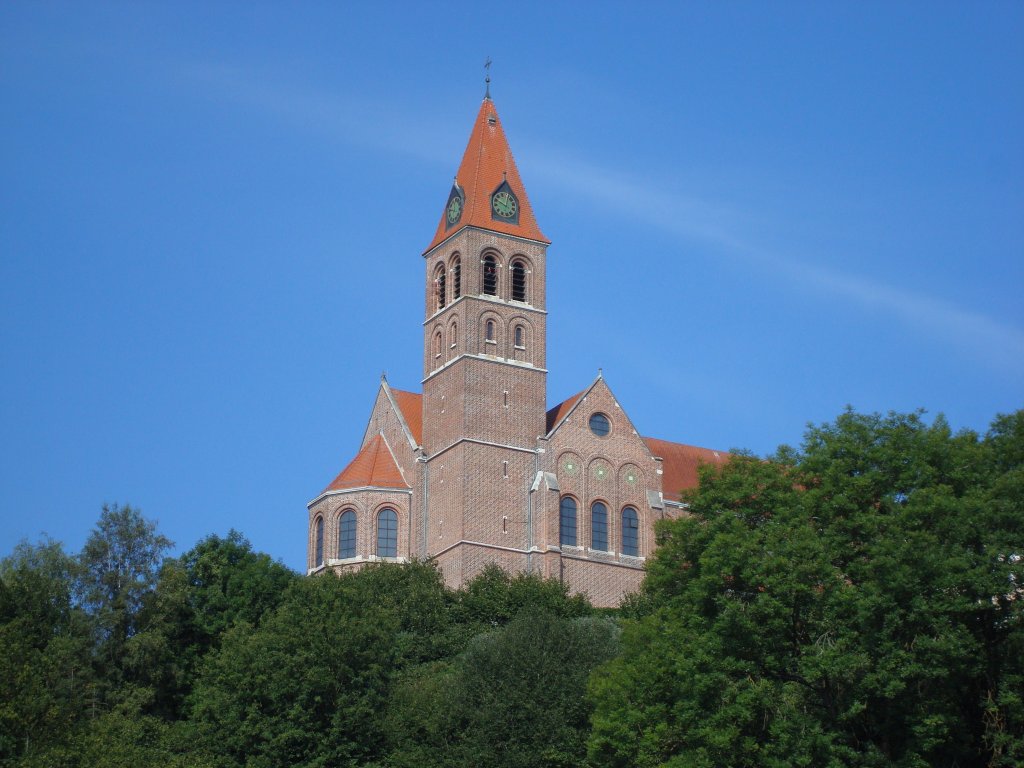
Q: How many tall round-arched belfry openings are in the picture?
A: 4